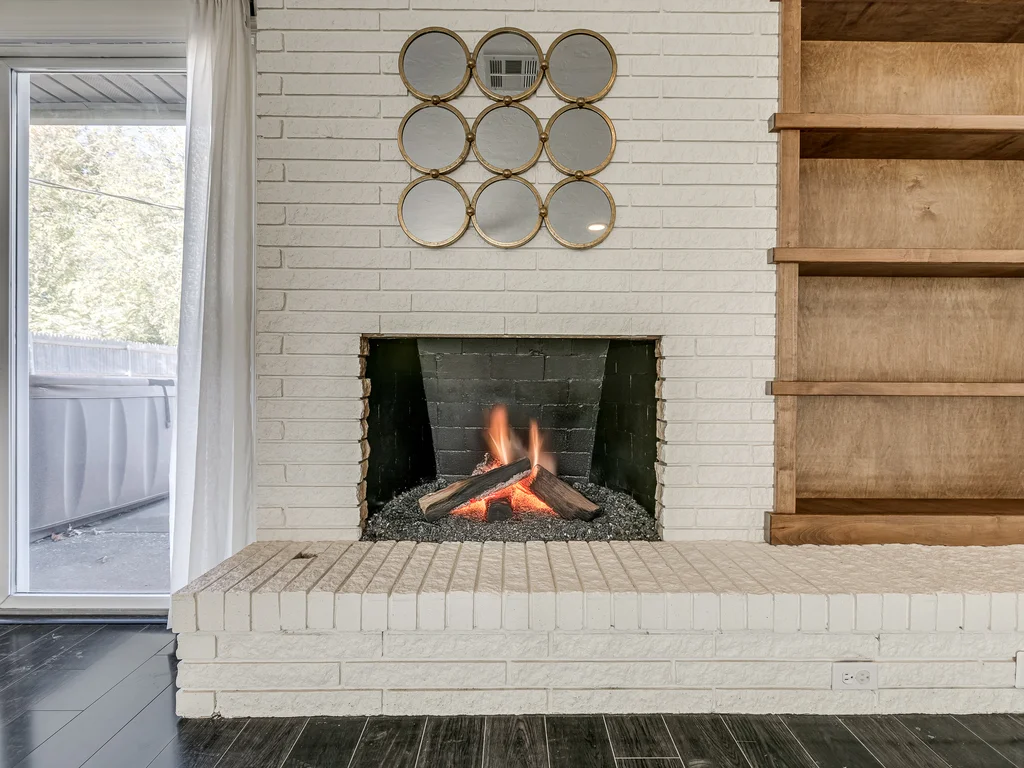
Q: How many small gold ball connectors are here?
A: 12